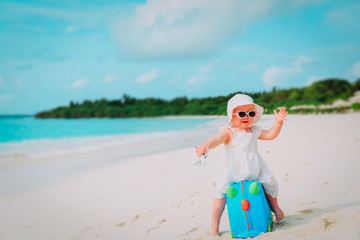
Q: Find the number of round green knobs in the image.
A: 2